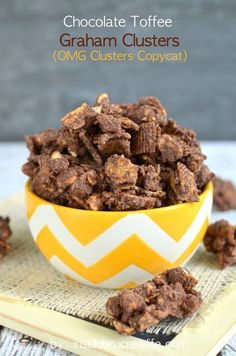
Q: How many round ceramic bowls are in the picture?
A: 1